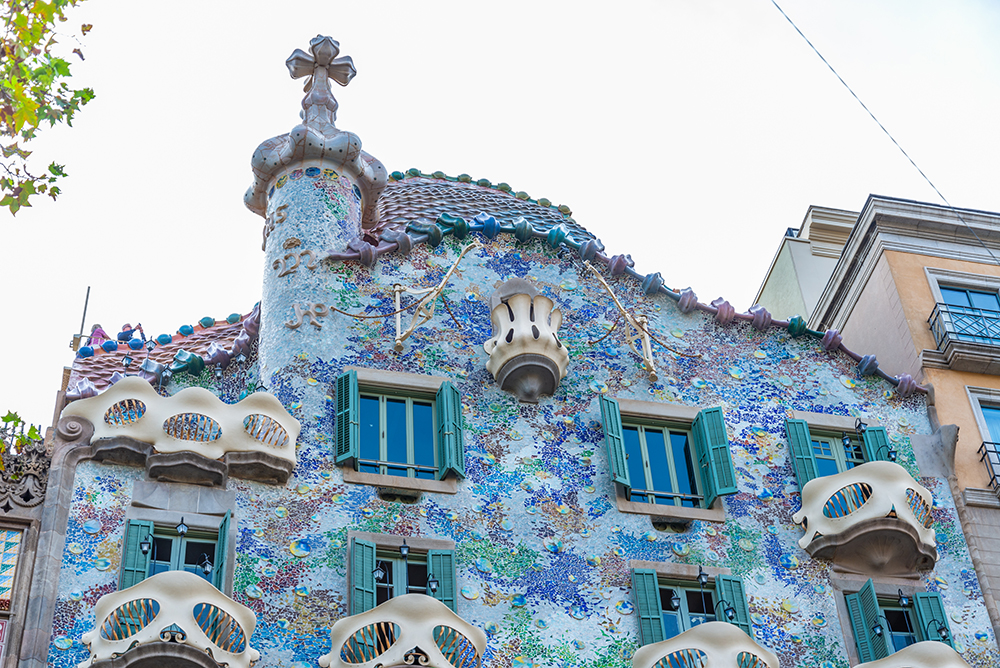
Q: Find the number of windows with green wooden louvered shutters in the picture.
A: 7